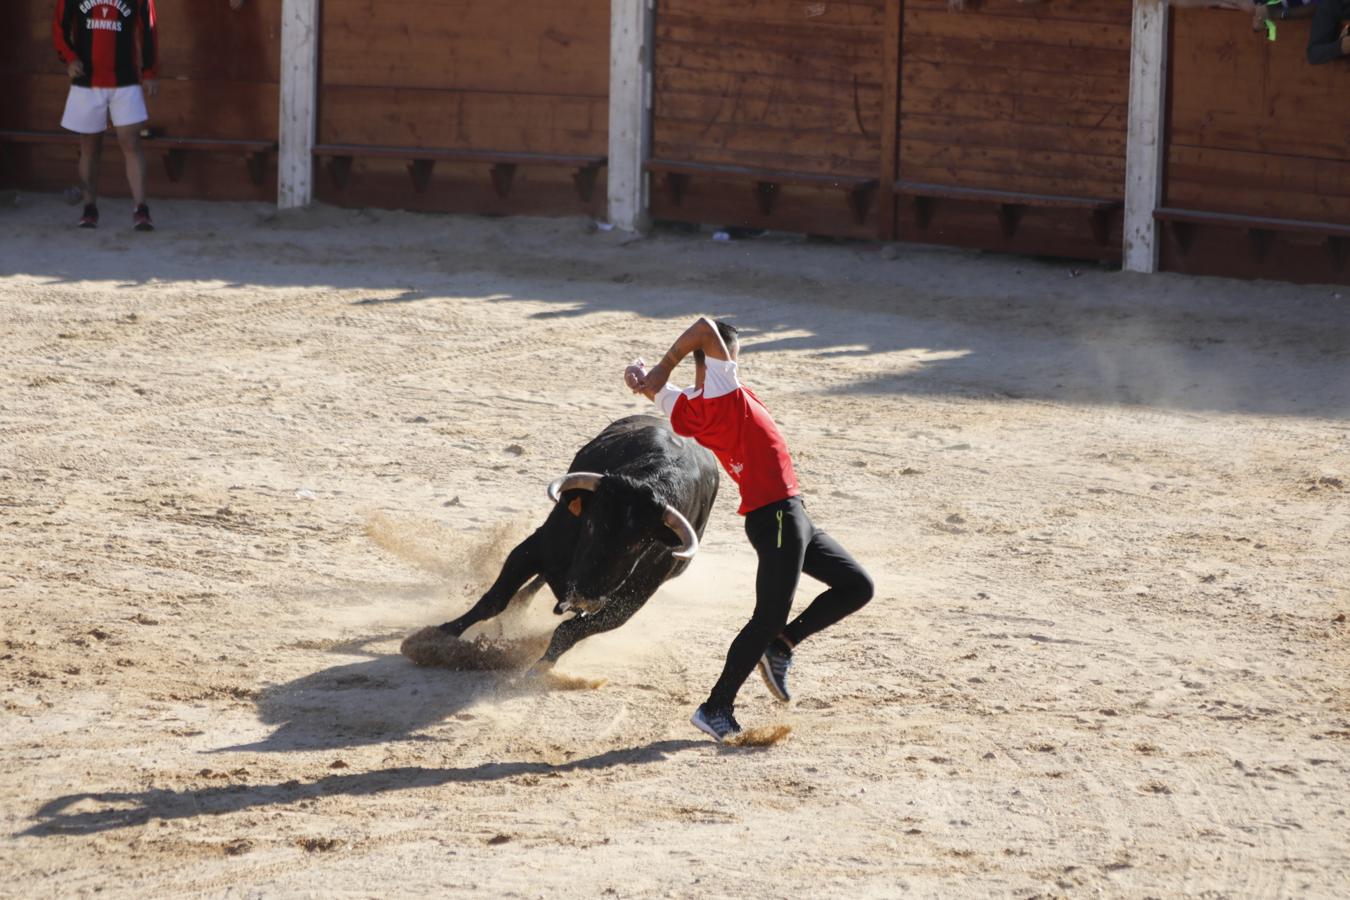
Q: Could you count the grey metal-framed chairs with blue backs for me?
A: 0